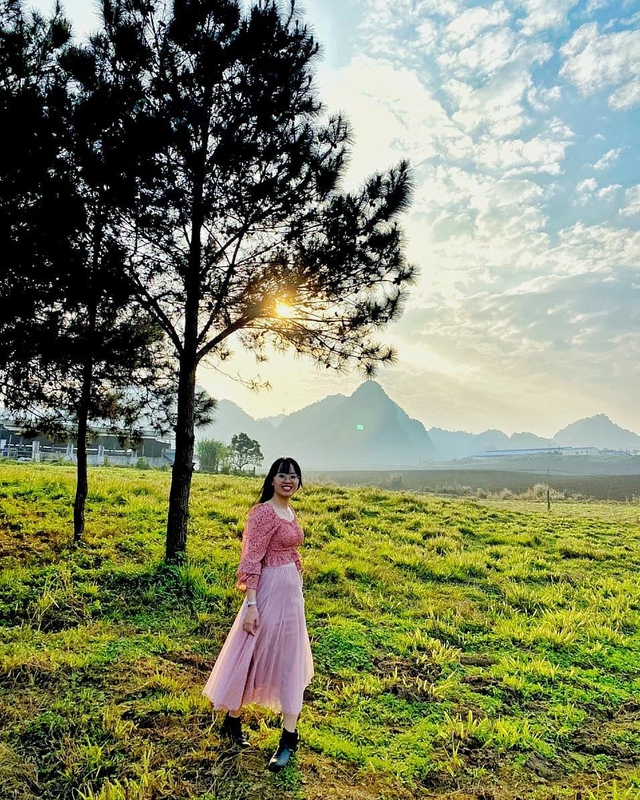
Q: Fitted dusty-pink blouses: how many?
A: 1